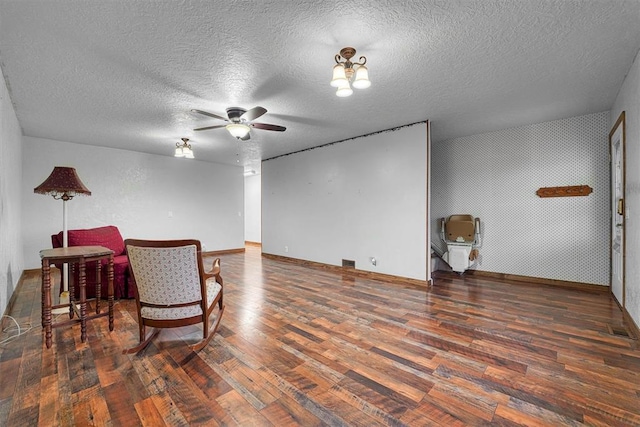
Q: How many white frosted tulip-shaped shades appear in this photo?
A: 6